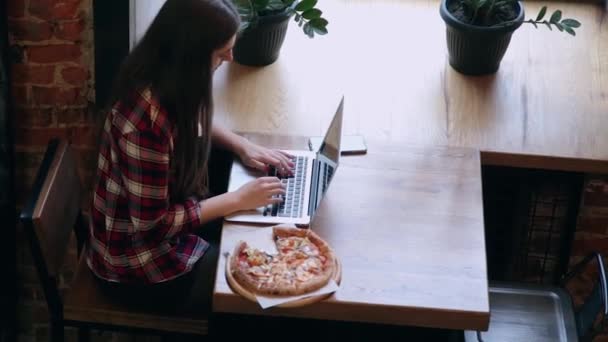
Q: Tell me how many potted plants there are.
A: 2